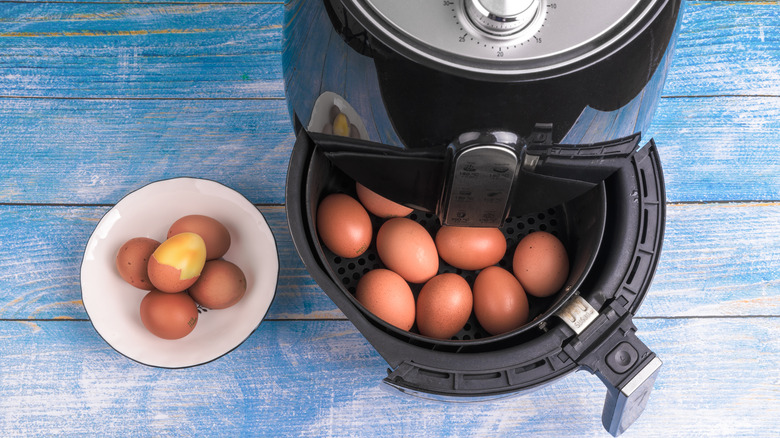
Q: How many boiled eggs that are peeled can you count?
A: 1